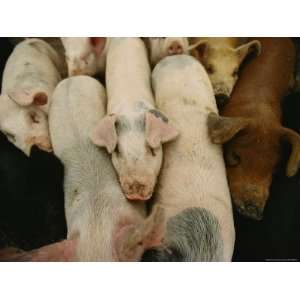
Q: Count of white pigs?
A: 6